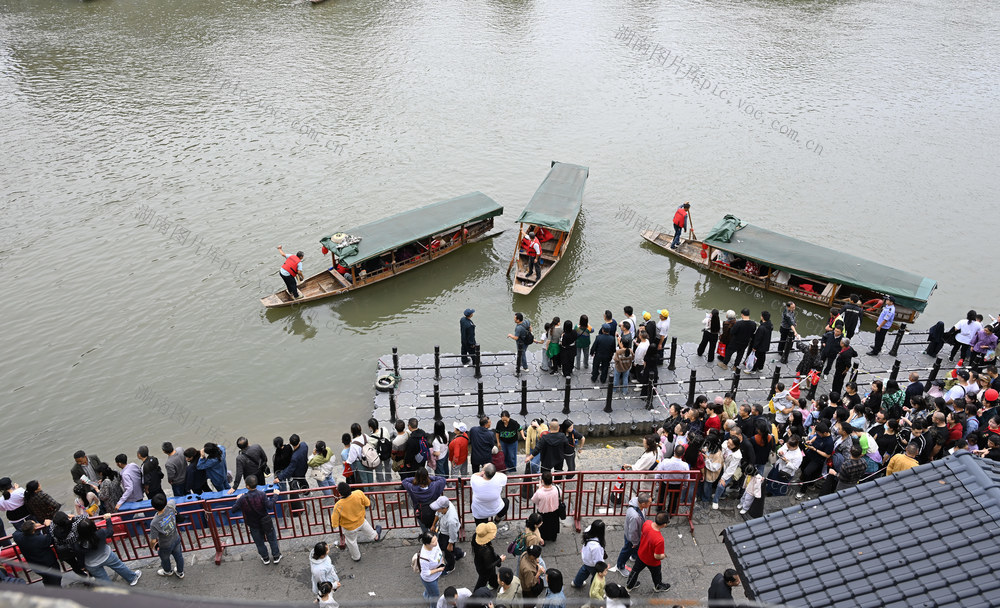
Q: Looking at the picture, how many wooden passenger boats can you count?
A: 3